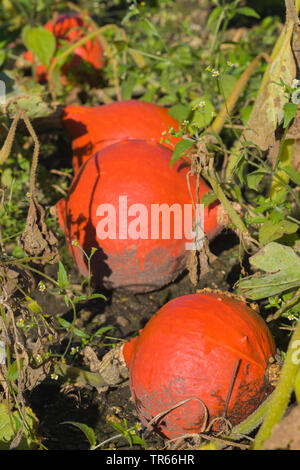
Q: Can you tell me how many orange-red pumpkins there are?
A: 4